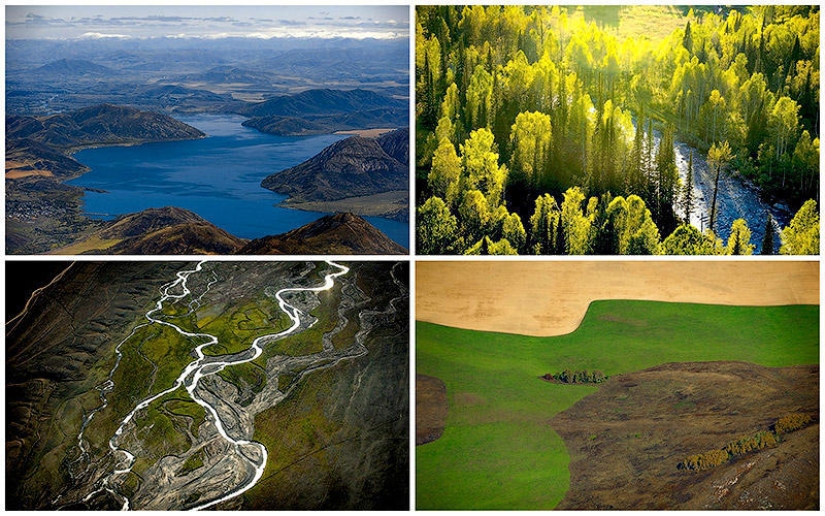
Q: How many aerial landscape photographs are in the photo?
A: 4